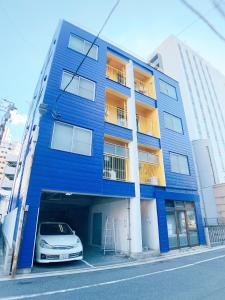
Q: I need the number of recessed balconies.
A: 6